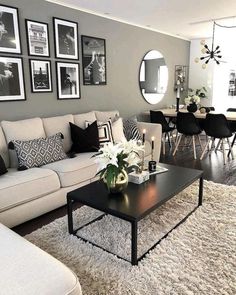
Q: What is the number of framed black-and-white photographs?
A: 7